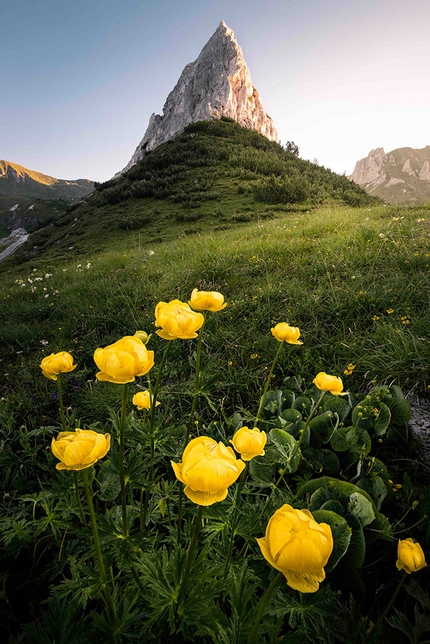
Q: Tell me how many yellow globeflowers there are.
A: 12